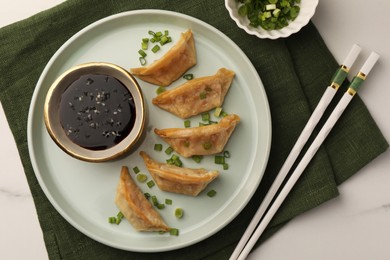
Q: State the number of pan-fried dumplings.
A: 5